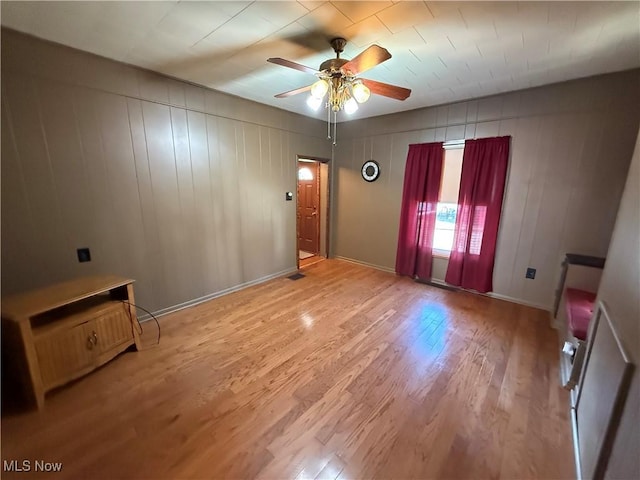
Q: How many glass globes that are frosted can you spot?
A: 4